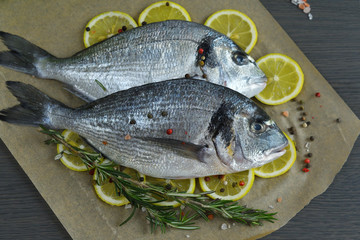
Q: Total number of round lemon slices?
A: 9